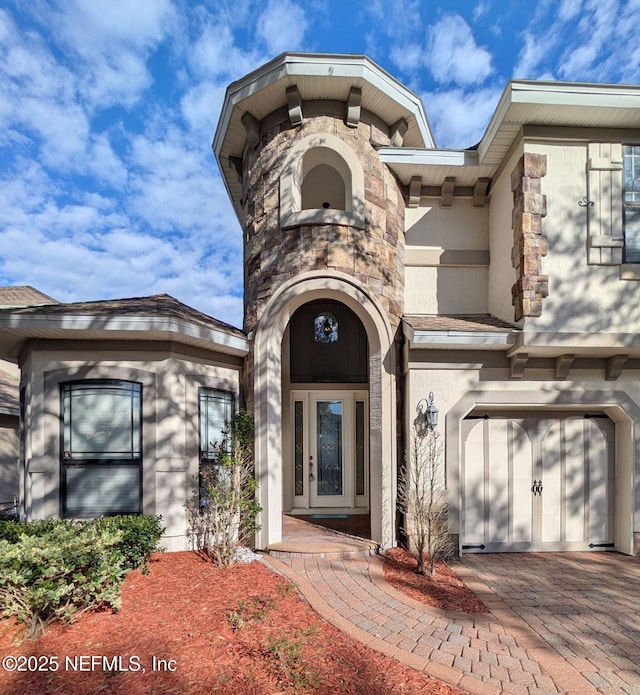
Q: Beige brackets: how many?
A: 11